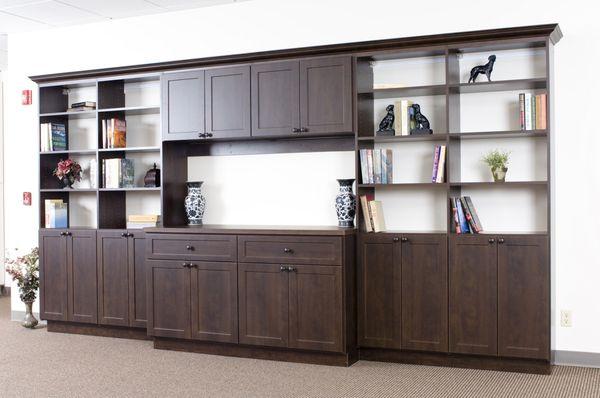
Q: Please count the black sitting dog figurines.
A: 2